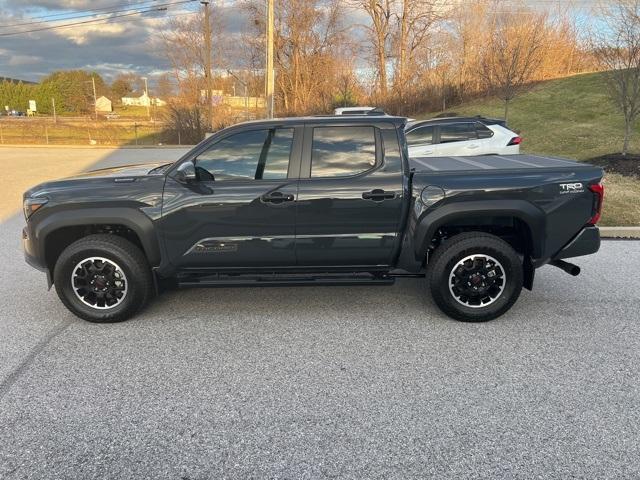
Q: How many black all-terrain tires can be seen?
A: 2